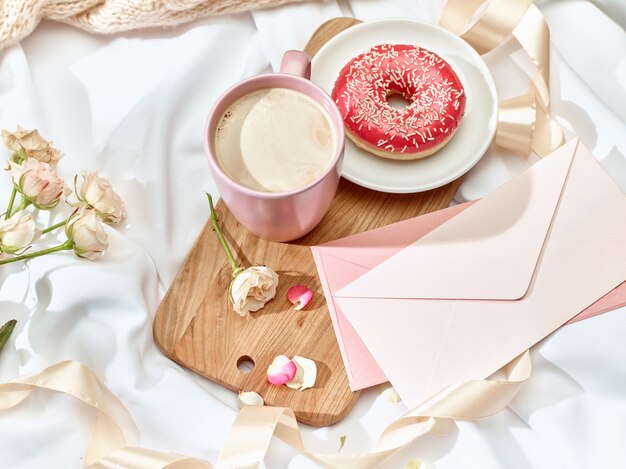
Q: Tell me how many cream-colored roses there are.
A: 6